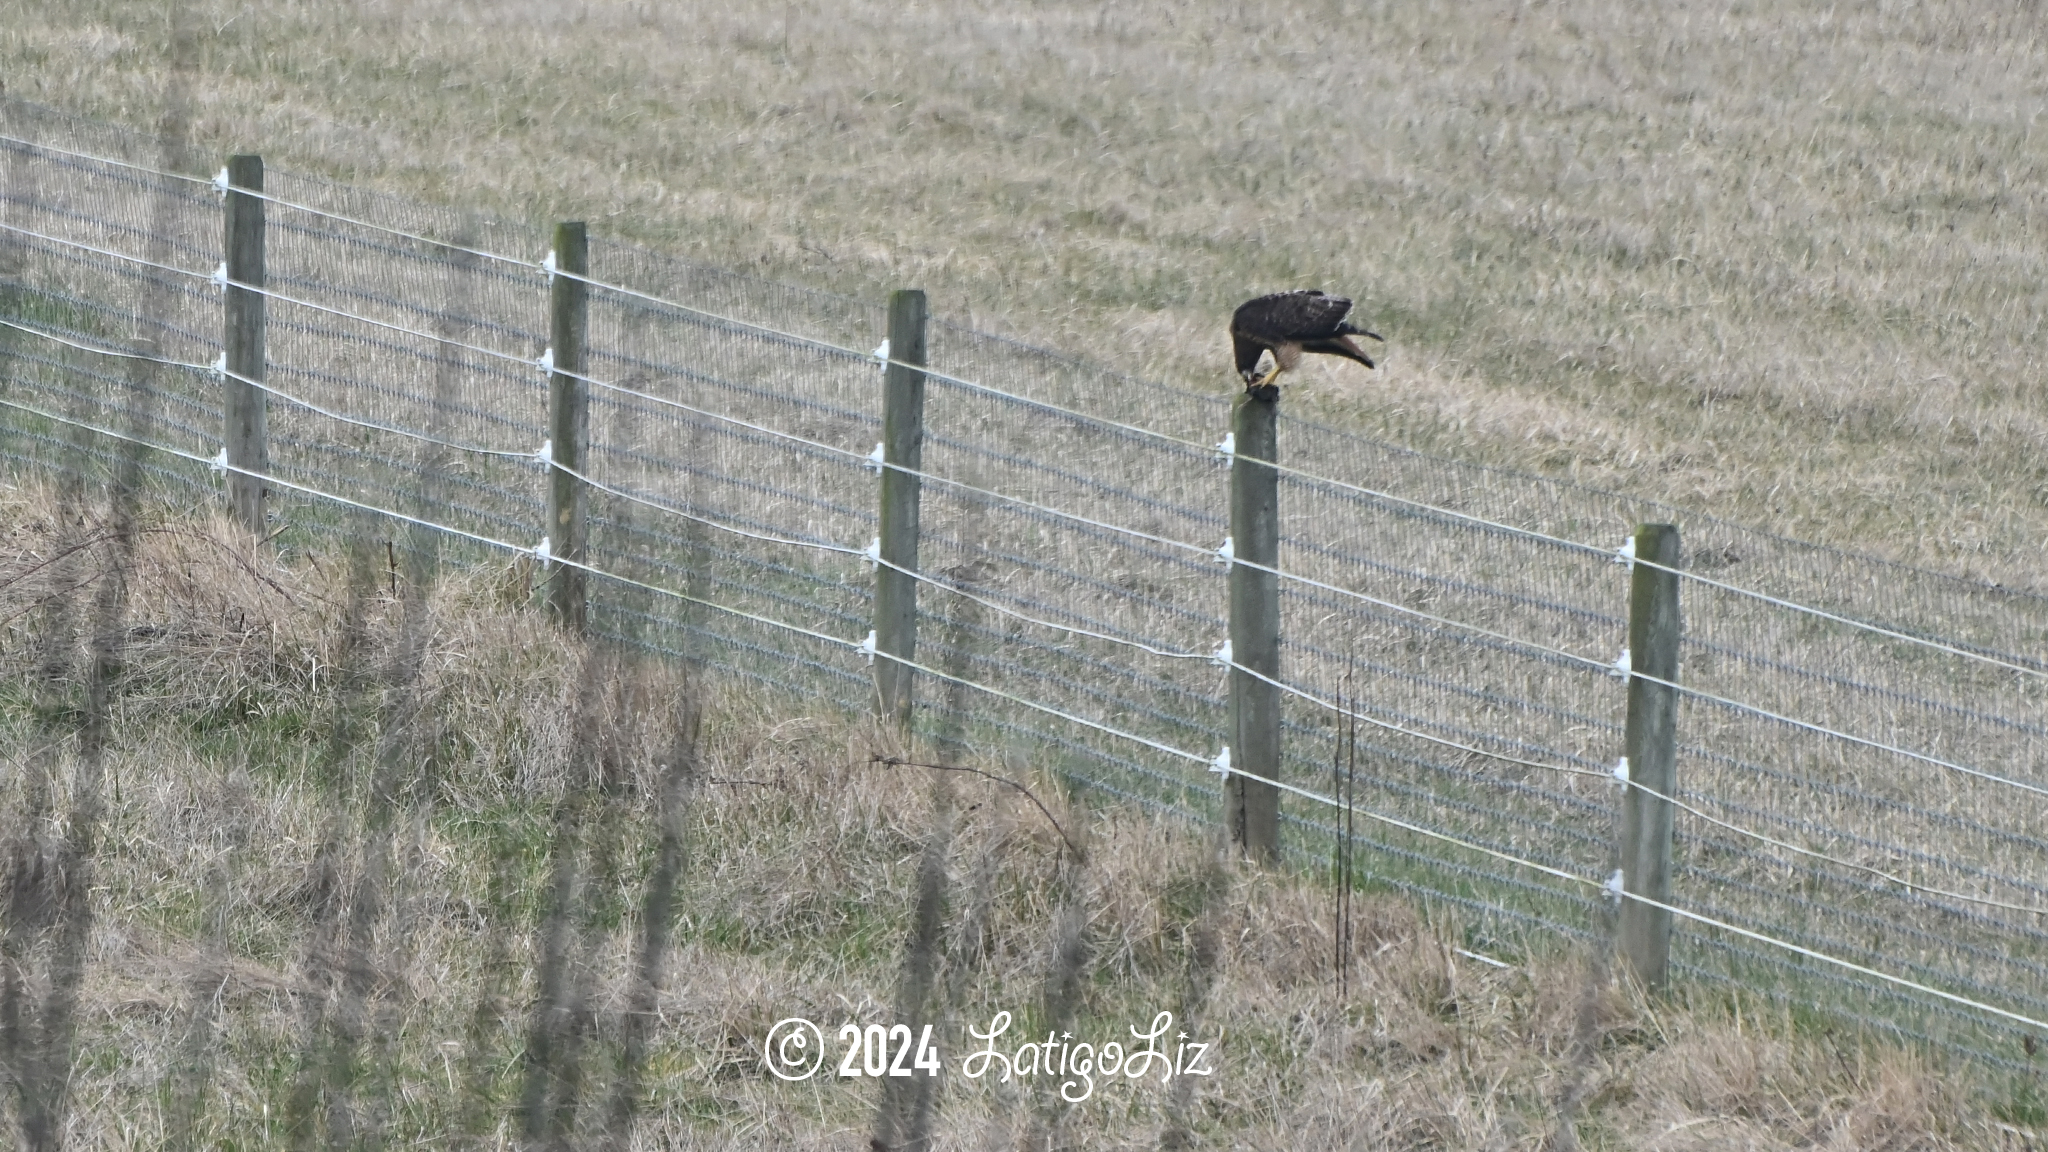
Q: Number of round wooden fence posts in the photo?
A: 5